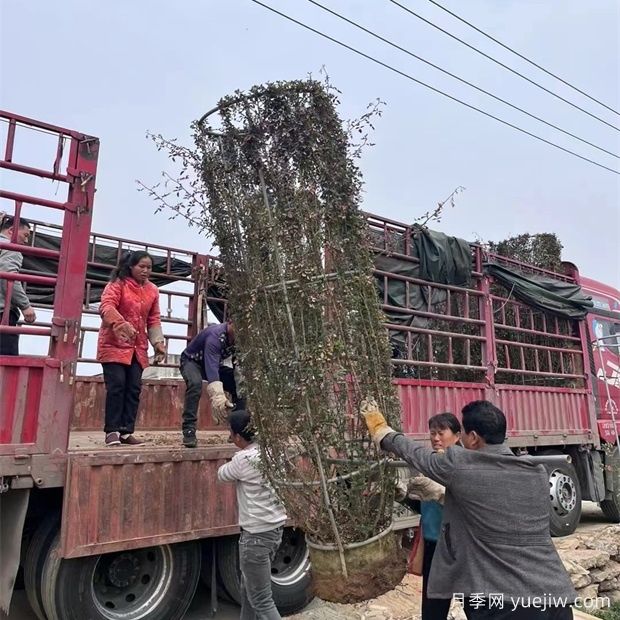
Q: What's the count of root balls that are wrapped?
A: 1